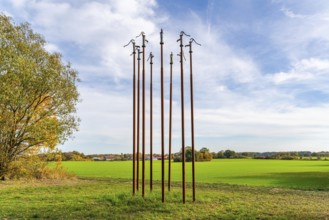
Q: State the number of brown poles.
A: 8